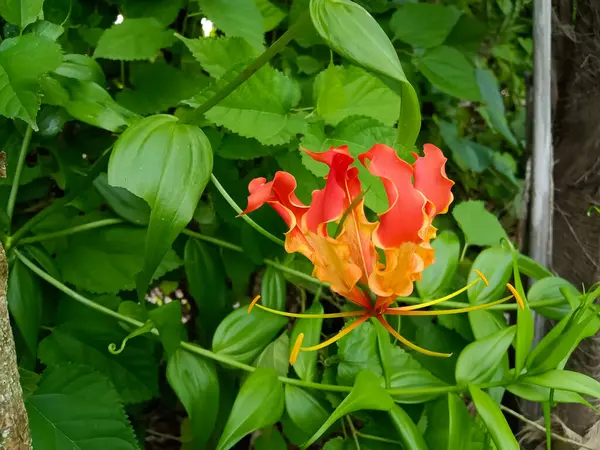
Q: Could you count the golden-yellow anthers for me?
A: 4